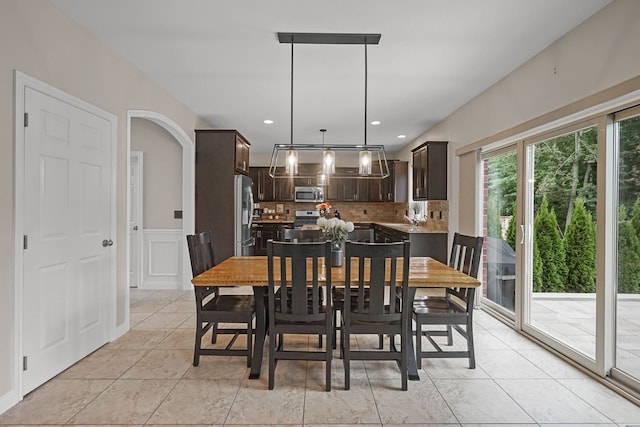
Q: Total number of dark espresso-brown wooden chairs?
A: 6